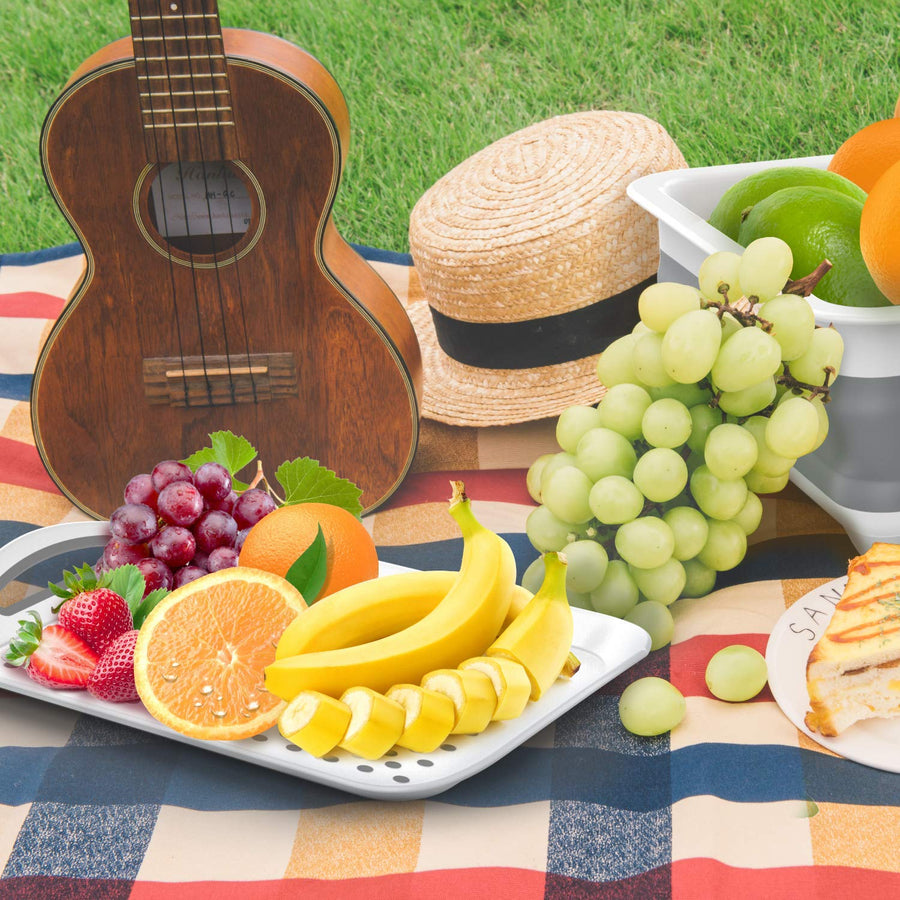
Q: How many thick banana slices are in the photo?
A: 5